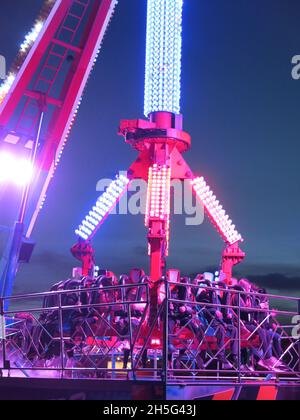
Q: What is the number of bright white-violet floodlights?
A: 1